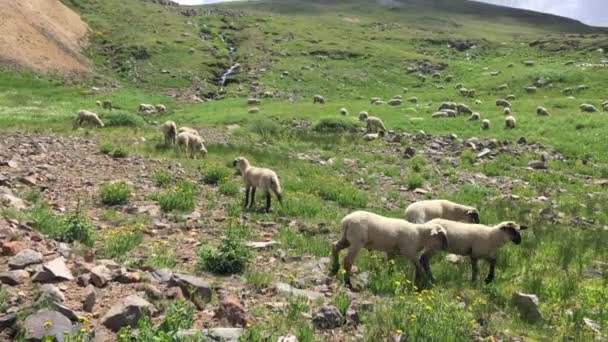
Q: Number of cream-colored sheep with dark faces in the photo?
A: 4